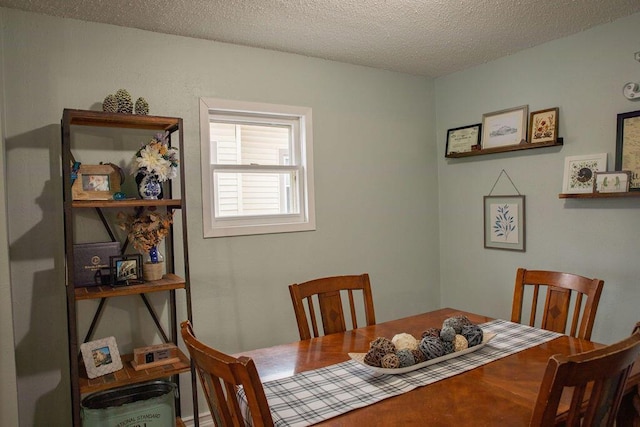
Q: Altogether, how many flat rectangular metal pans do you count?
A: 0